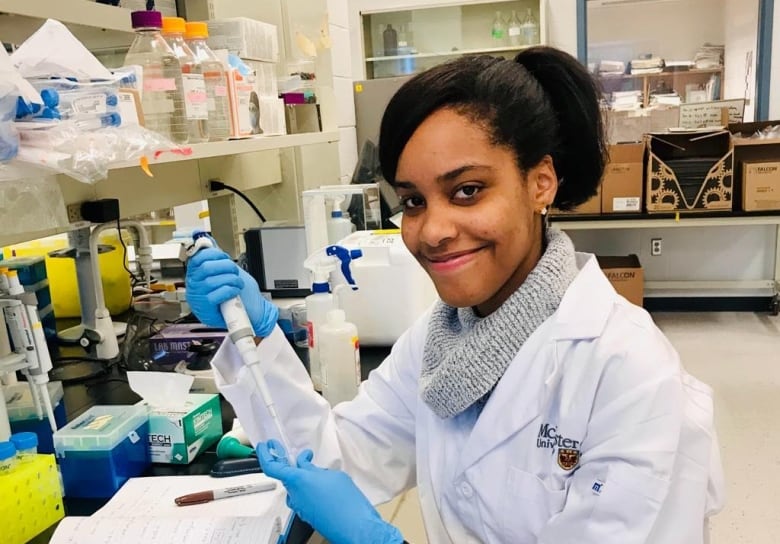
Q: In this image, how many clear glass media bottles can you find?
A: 3